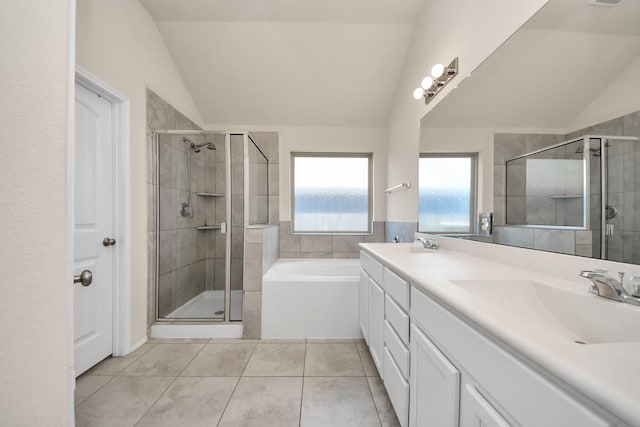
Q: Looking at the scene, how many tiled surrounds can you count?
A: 2